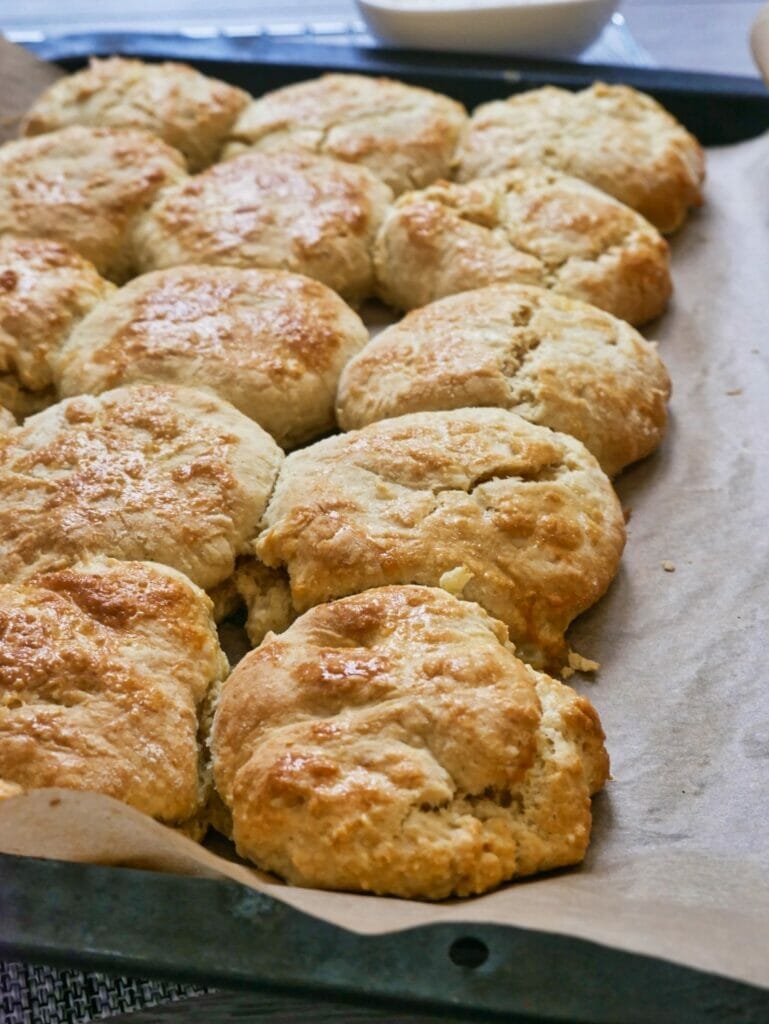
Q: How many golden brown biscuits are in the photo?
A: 13